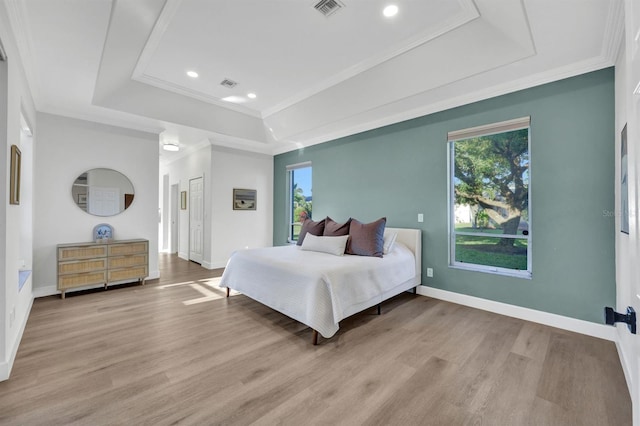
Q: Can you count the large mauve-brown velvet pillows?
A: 3